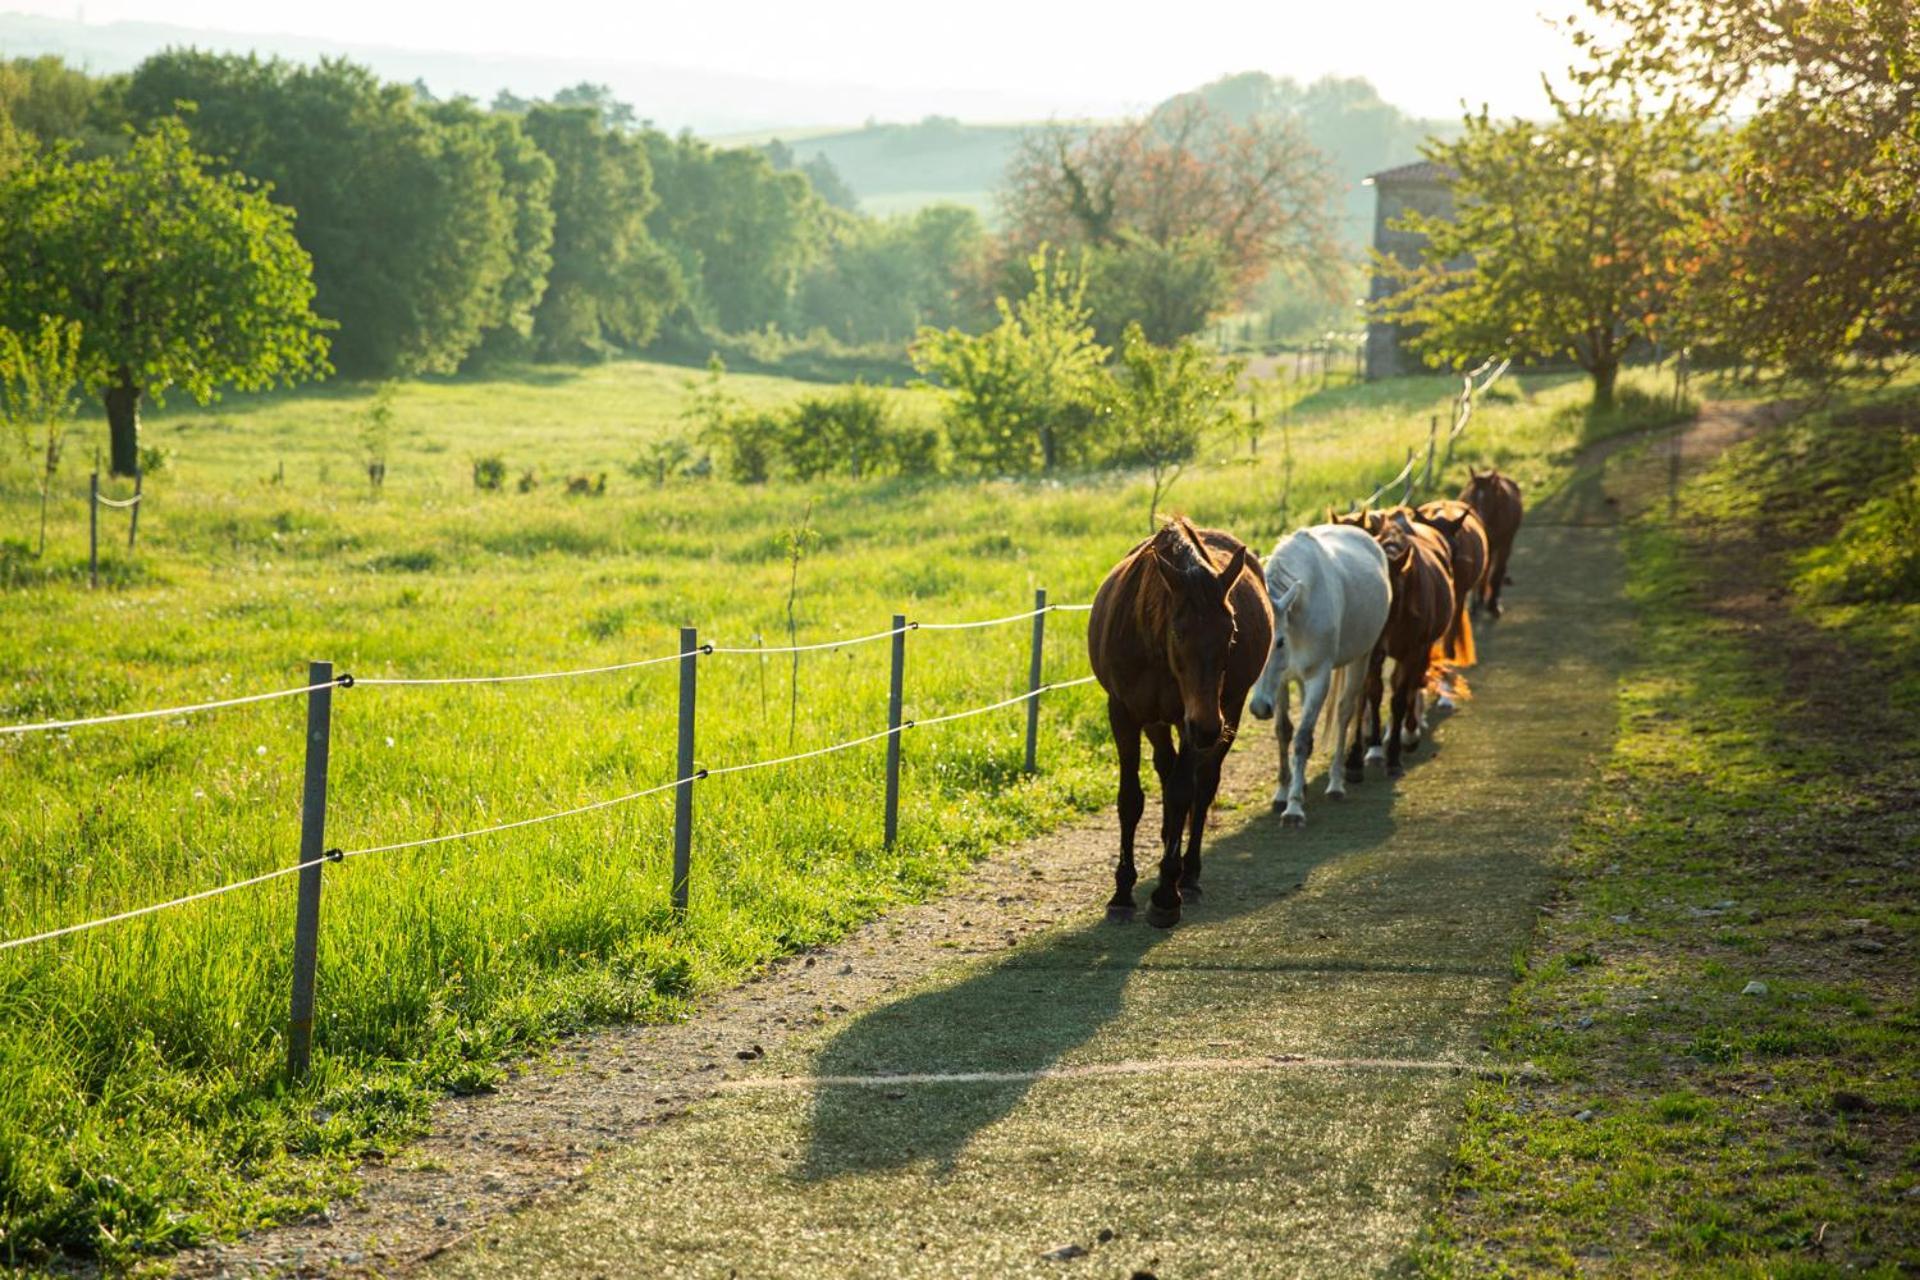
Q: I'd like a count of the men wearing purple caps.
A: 0